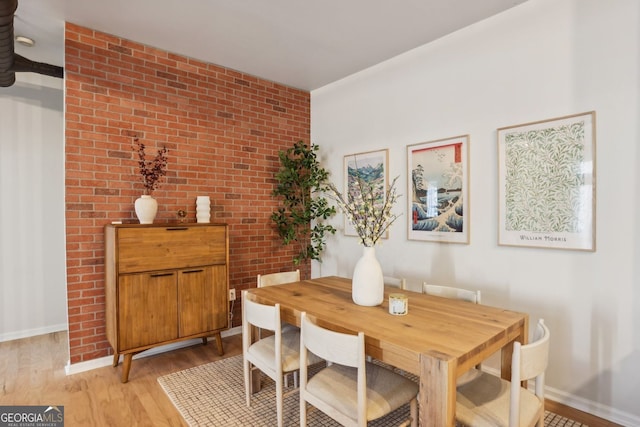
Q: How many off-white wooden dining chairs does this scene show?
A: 6